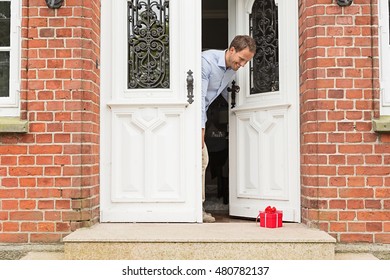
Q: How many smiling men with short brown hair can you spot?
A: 1